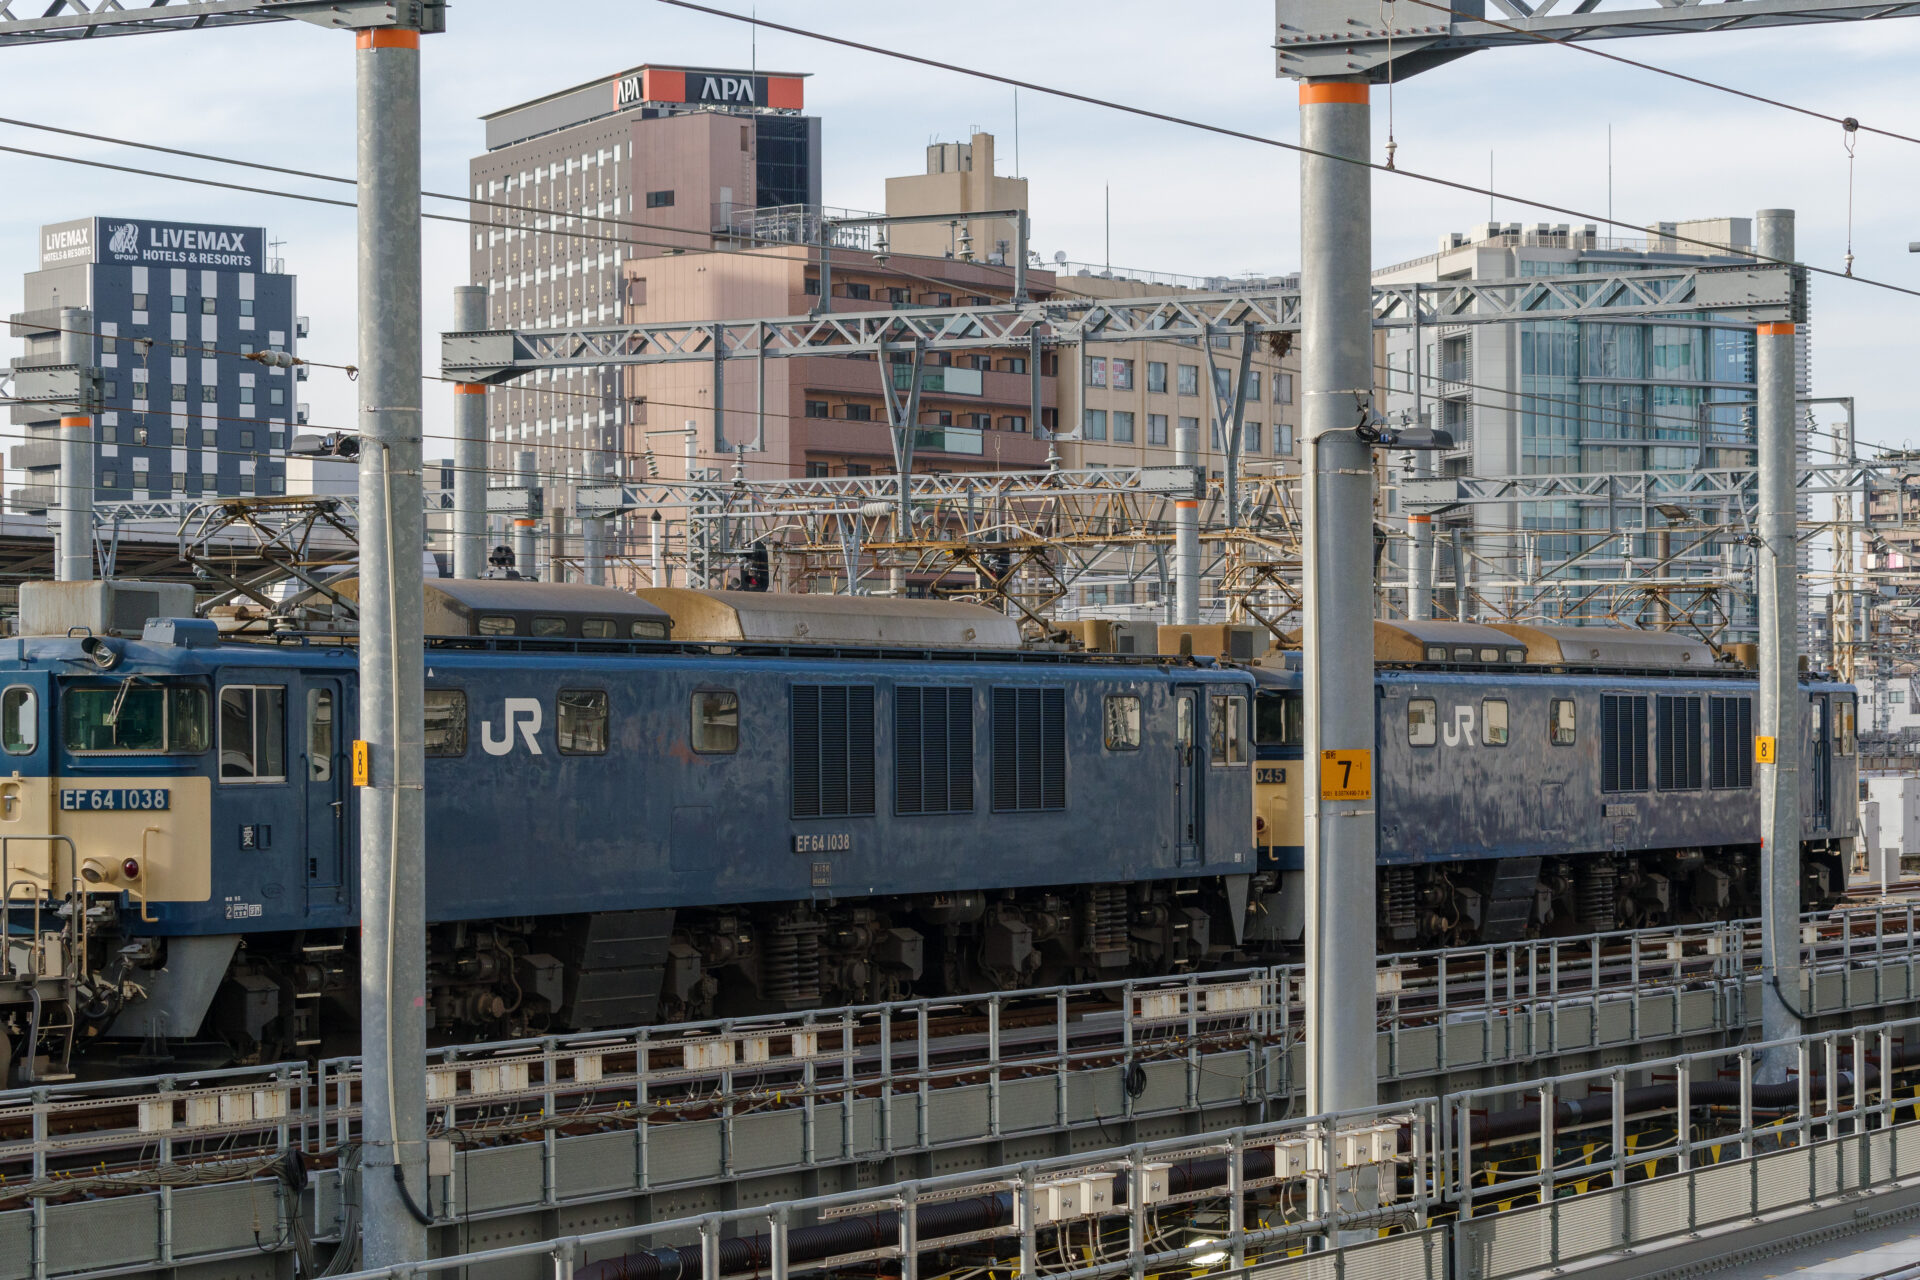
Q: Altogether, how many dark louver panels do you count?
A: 6